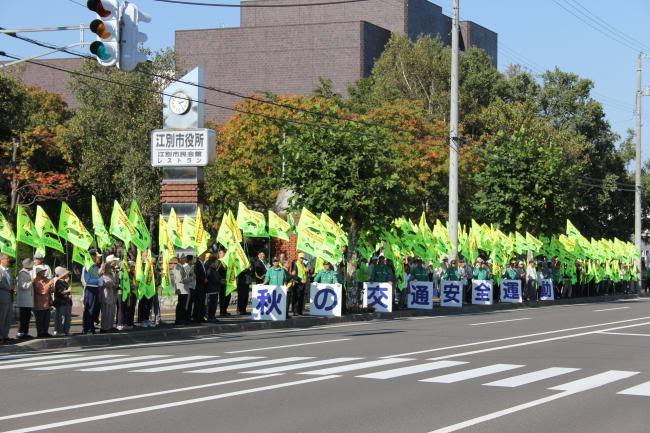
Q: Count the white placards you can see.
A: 8